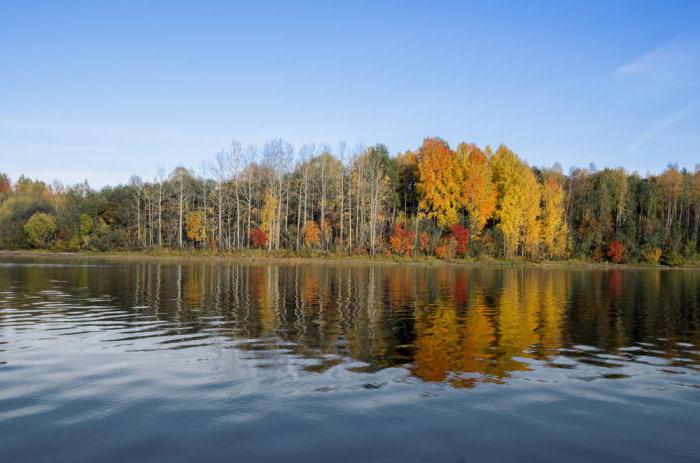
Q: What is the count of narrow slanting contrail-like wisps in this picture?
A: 2